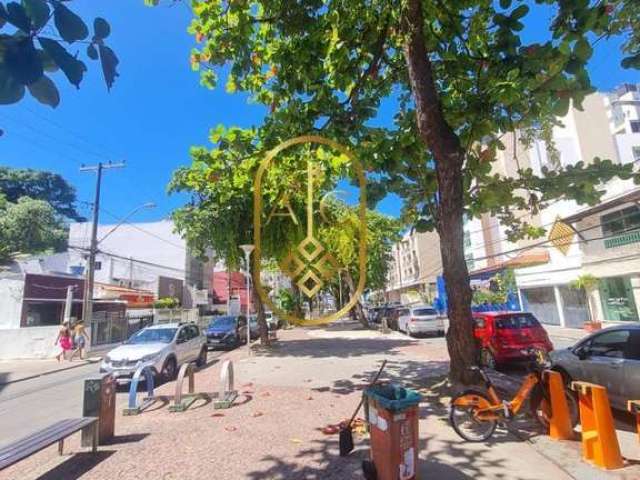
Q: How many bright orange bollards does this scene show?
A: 3